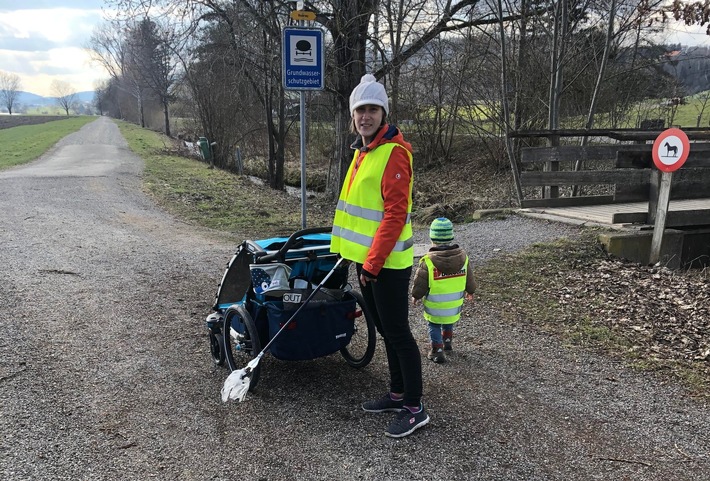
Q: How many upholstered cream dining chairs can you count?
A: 0